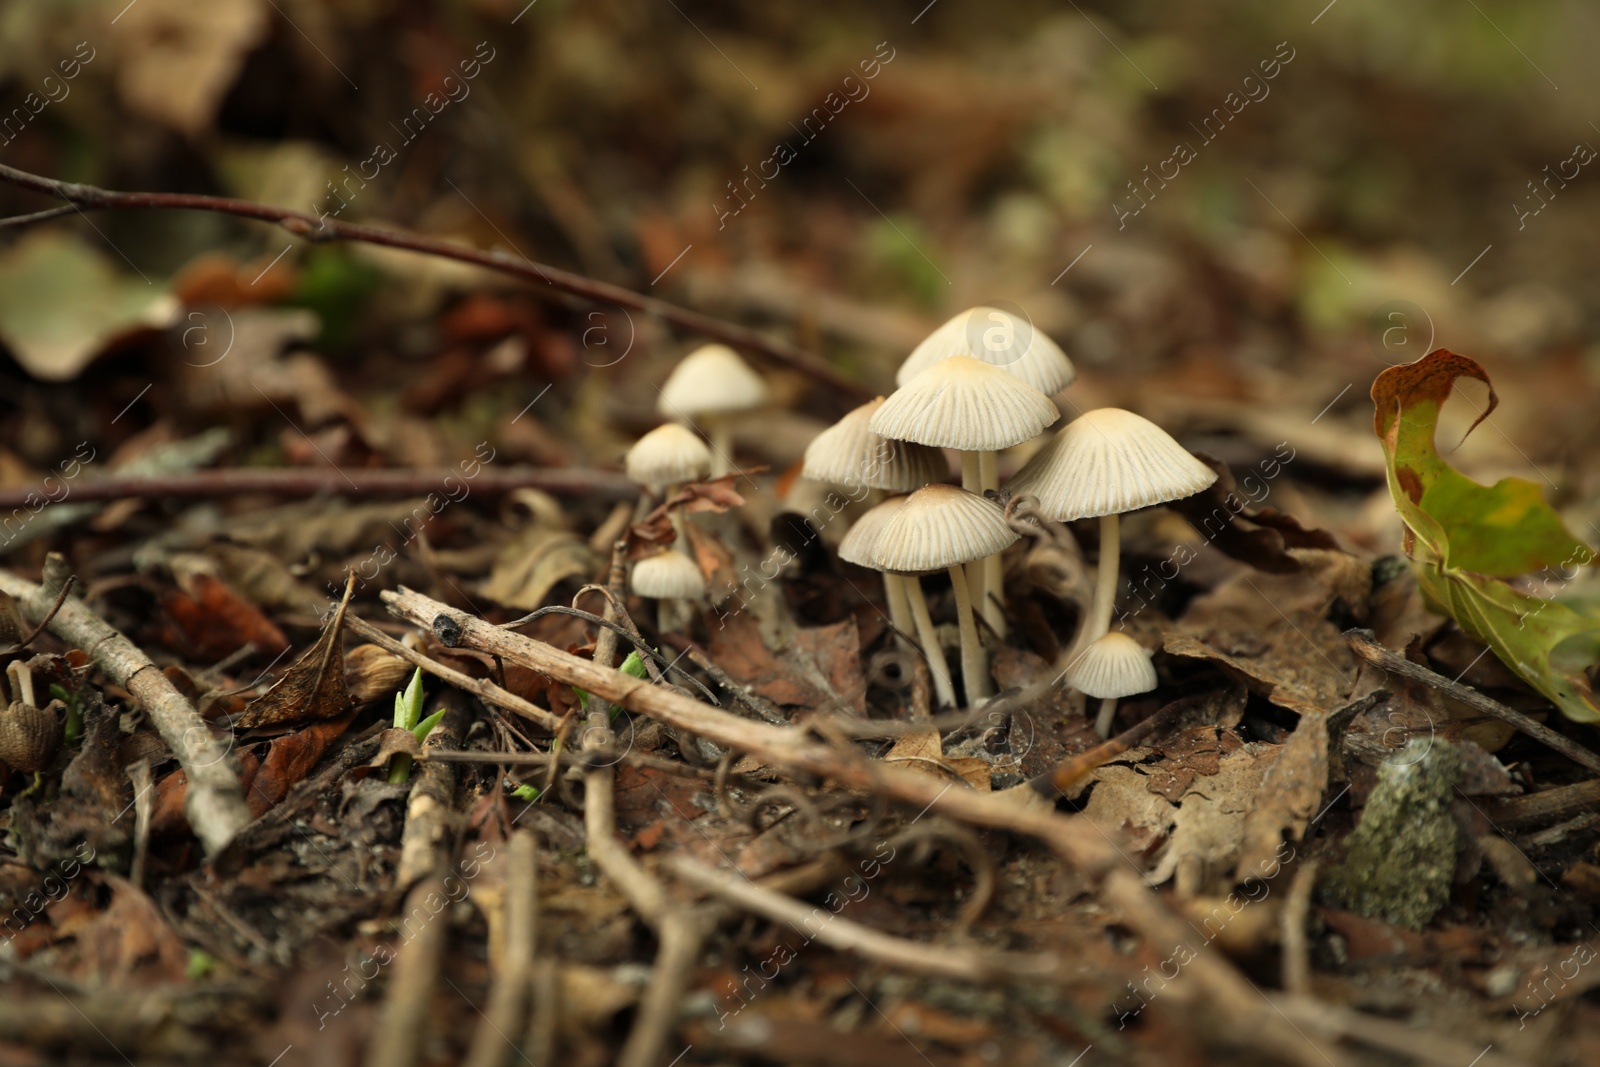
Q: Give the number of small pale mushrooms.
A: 10